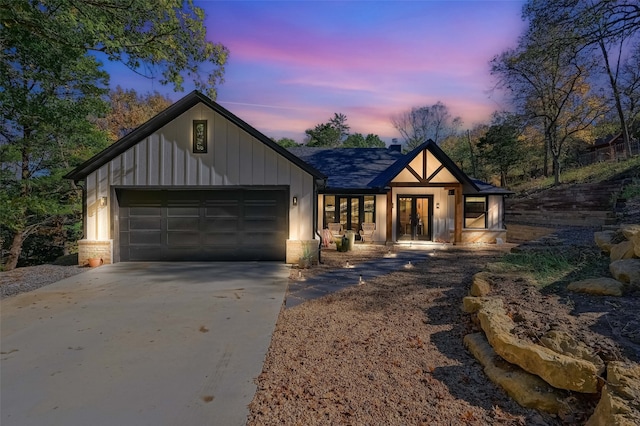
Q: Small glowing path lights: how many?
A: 6